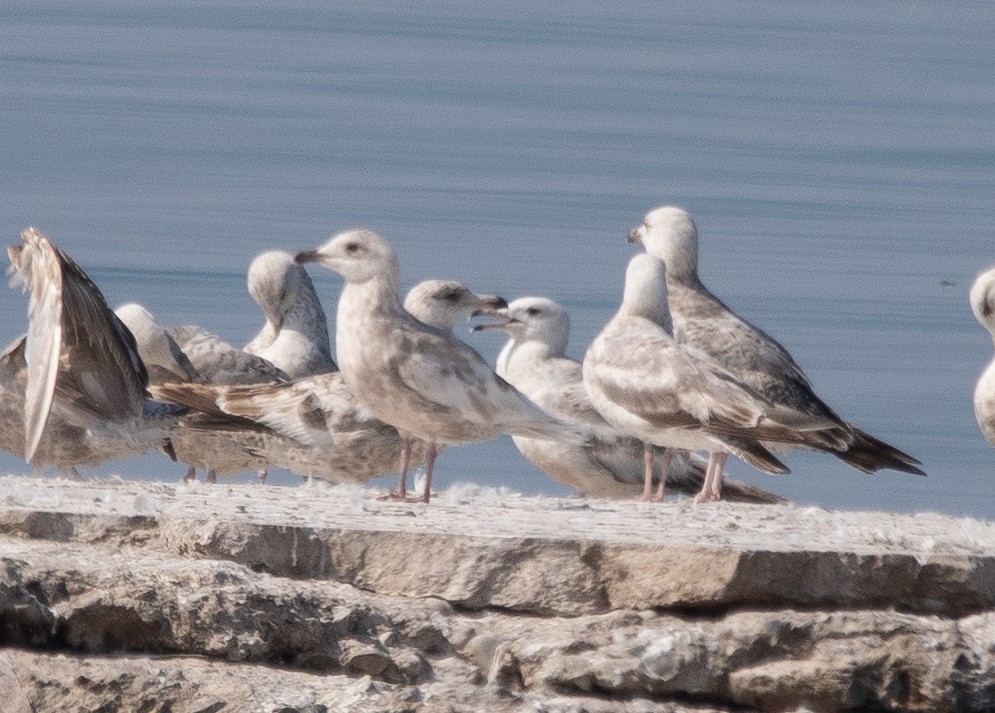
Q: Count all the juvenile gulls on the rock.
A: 9